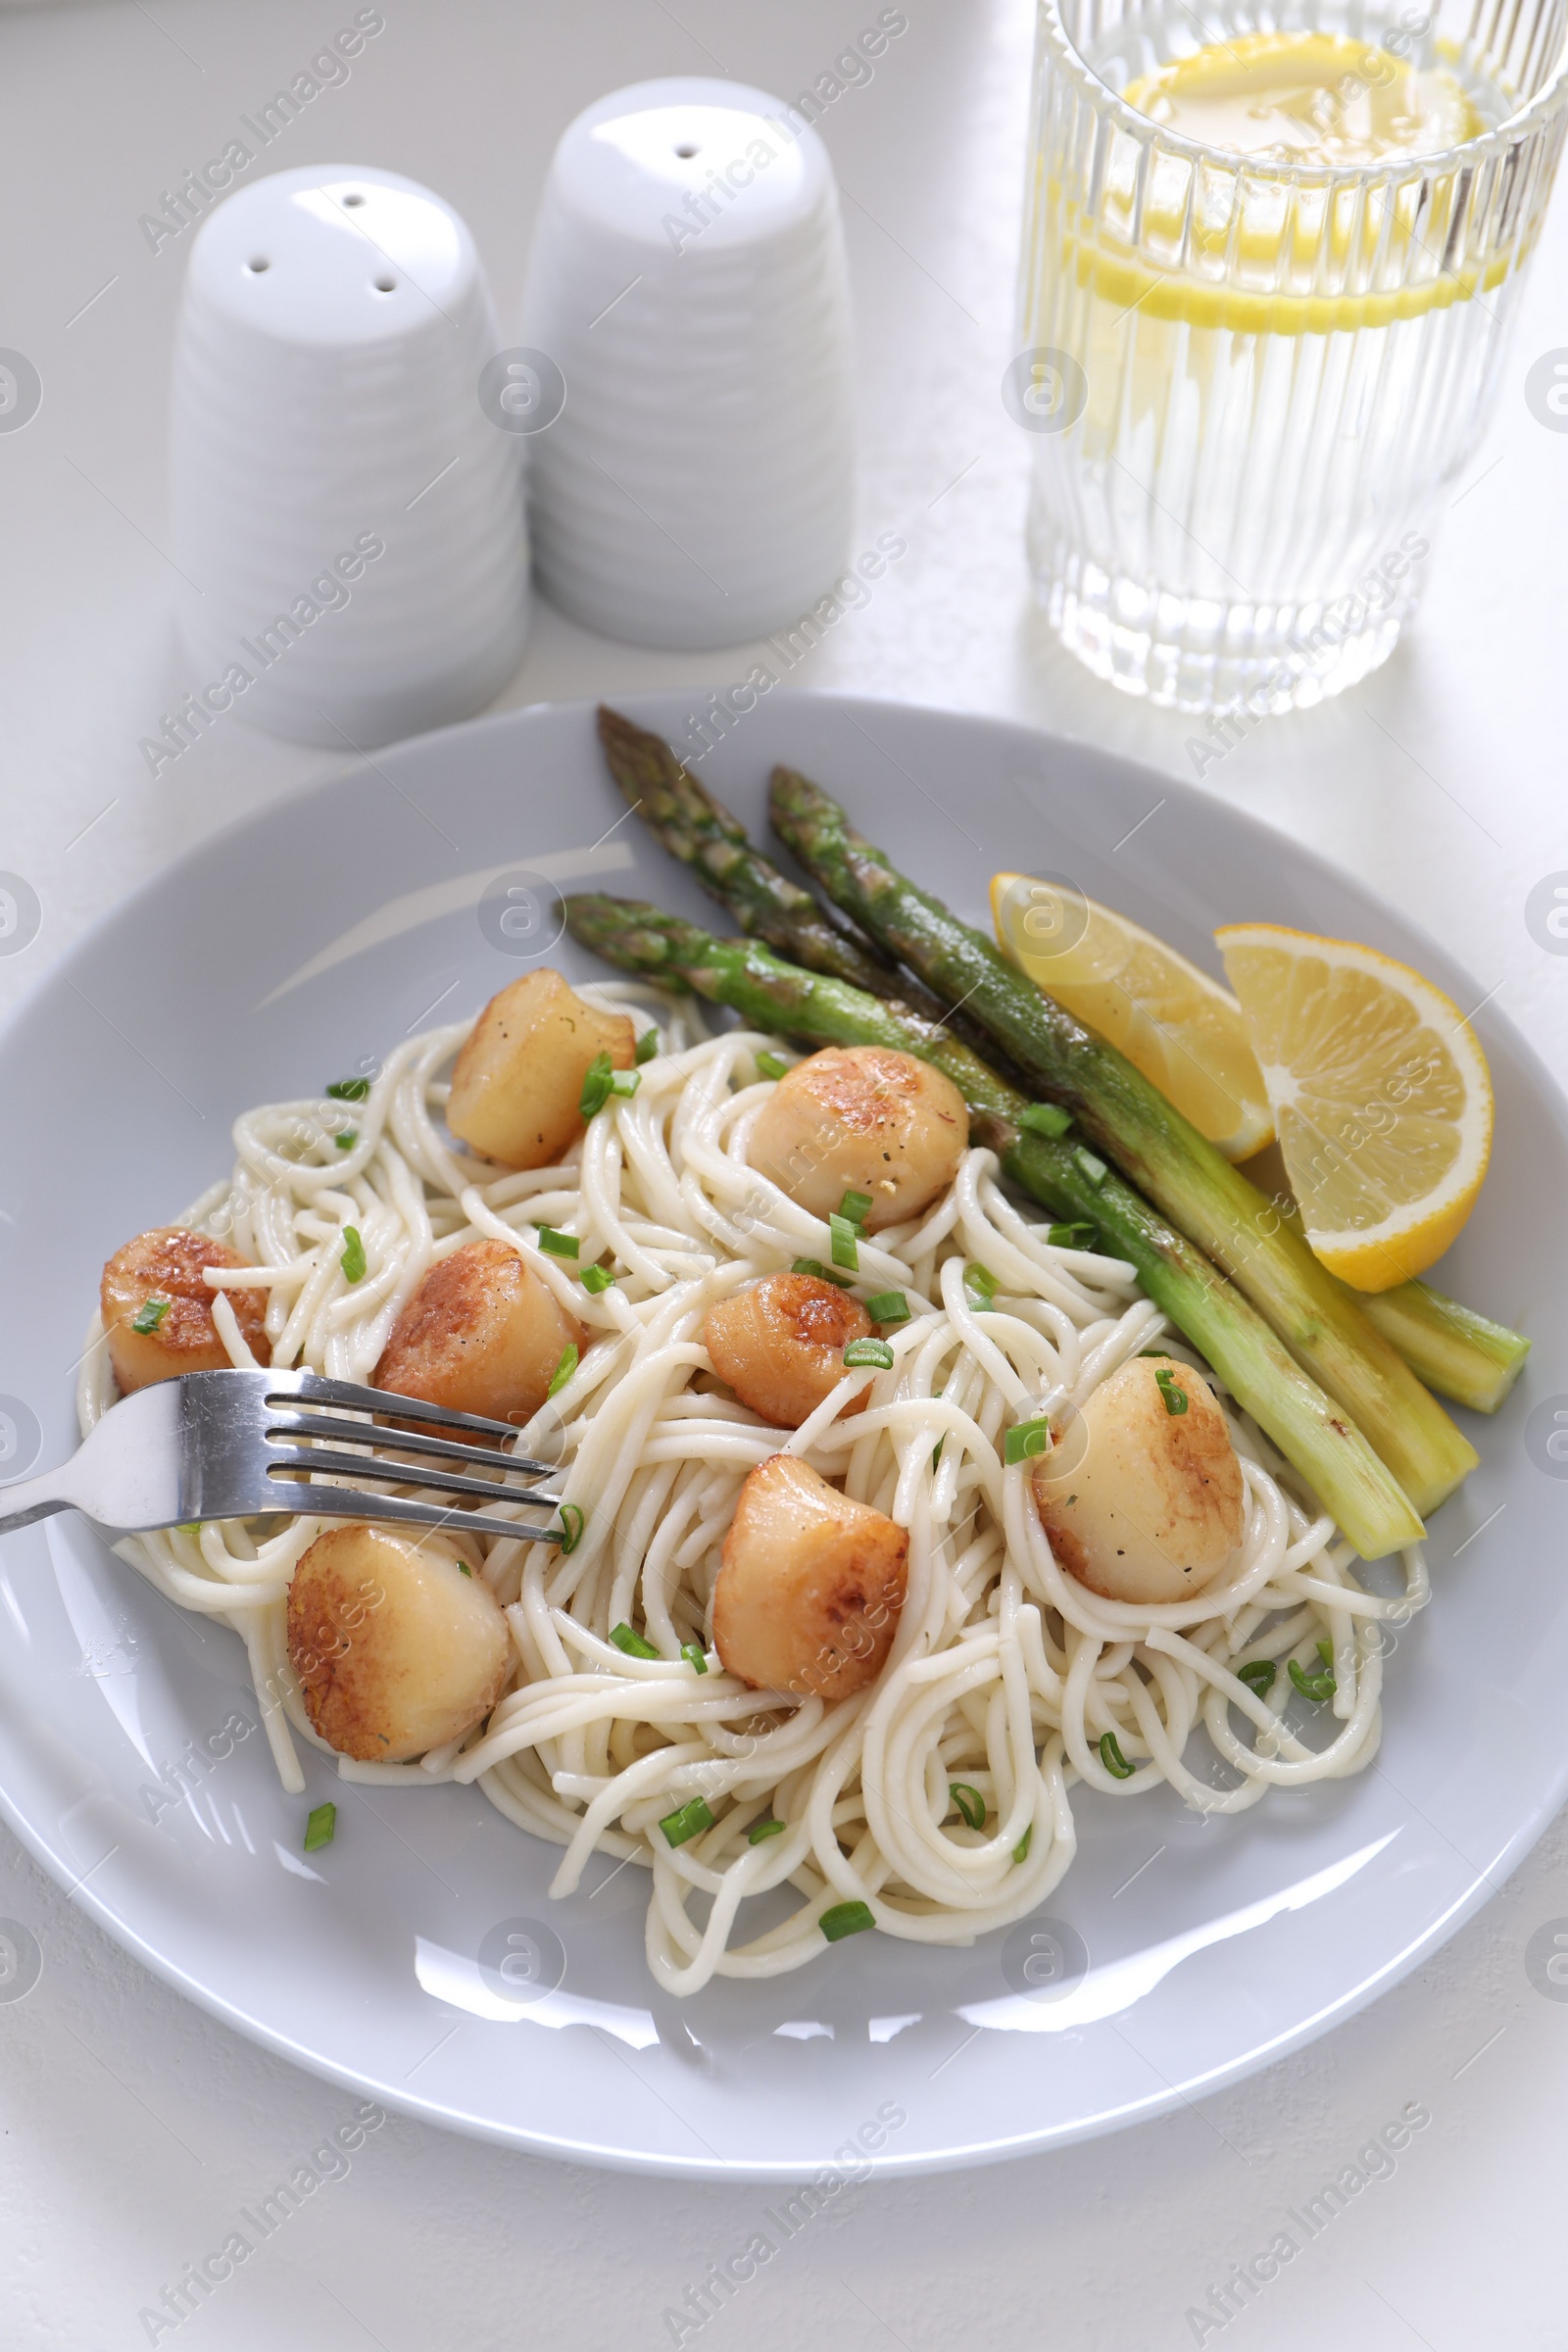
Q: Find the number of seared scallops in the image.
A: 8